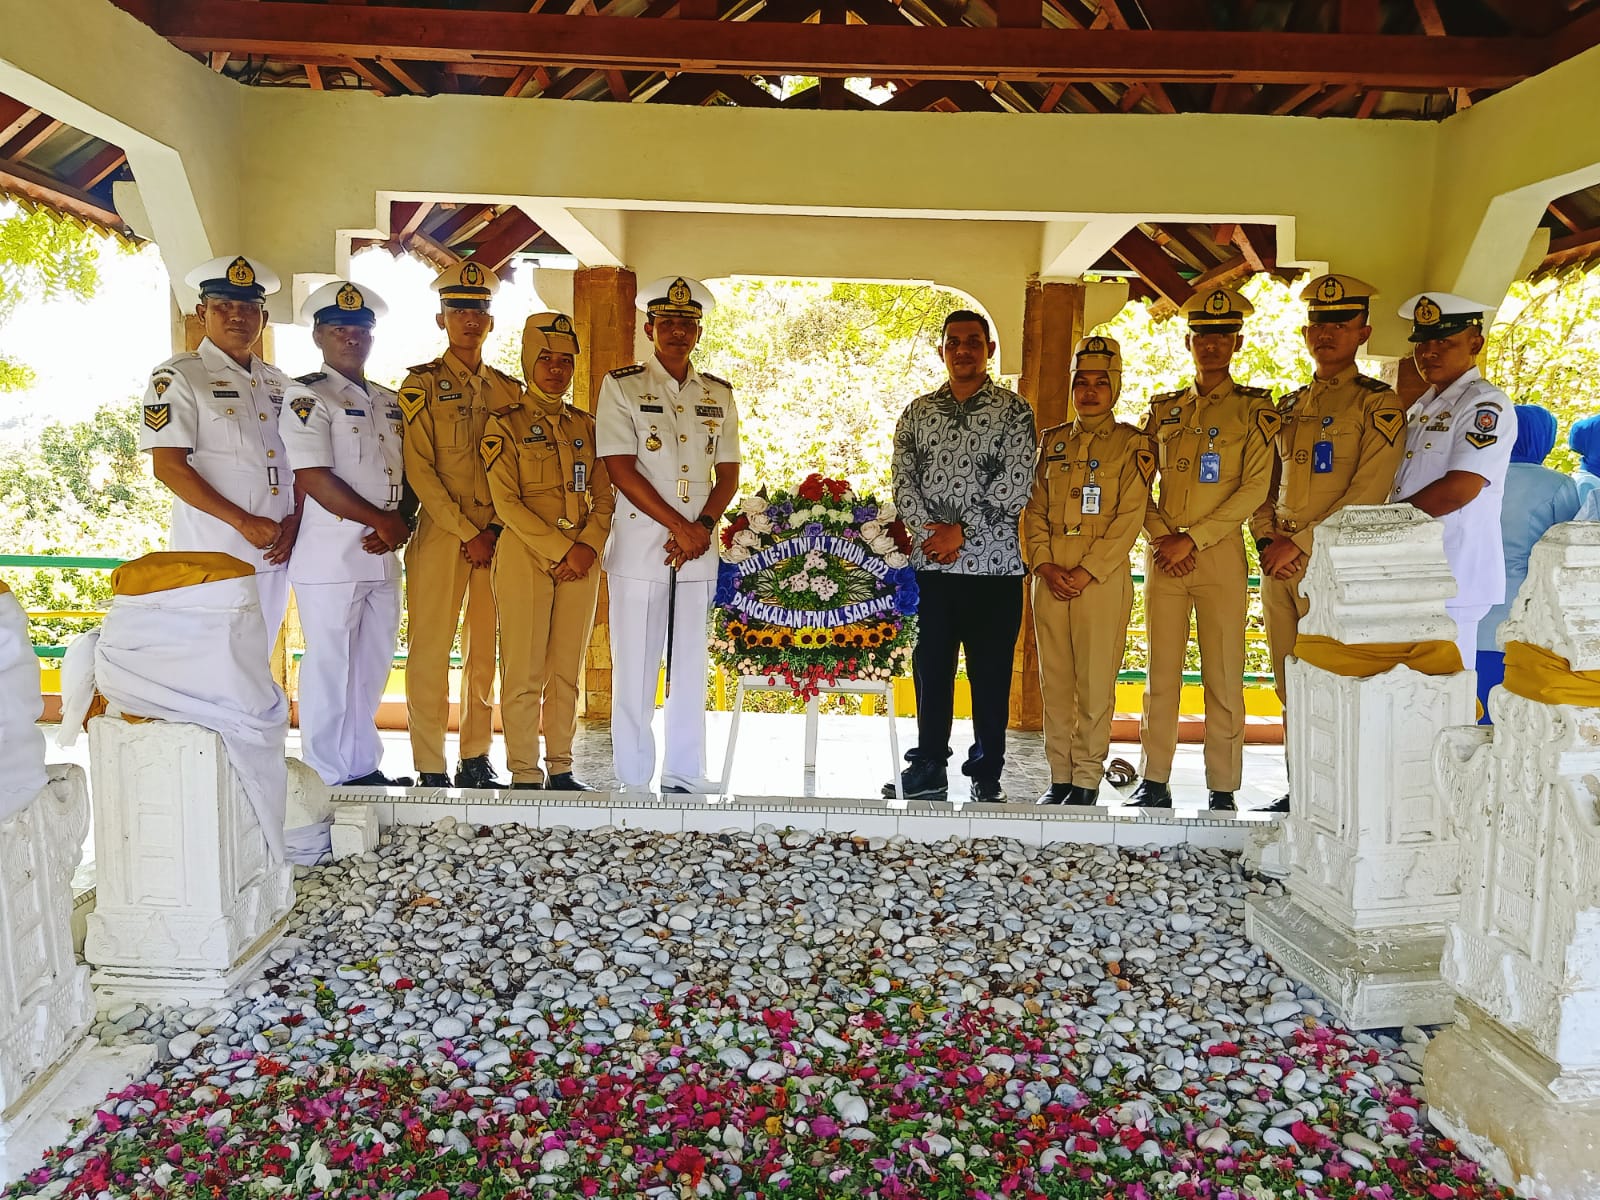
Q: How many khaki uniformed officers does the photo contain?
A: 5